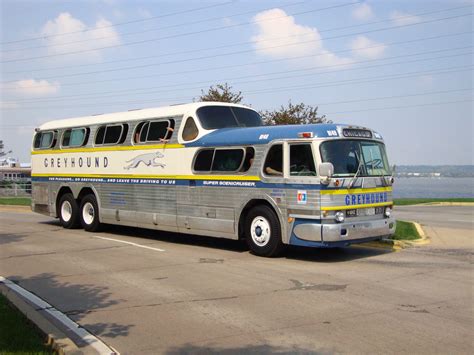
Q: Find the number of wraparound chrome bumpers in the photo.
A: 1